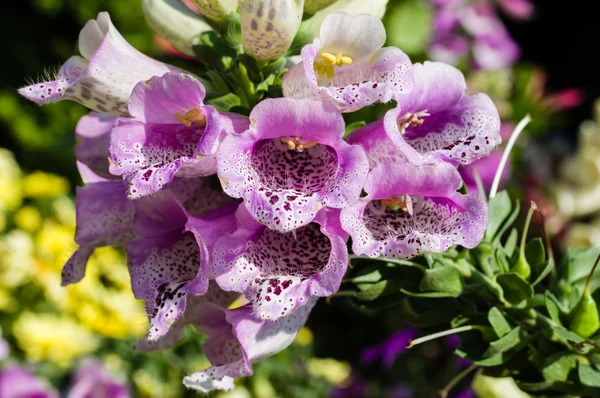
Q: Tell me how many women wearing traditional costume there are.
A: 0